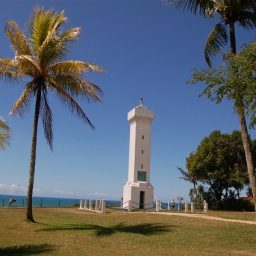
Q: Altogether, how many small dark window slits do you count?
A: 3